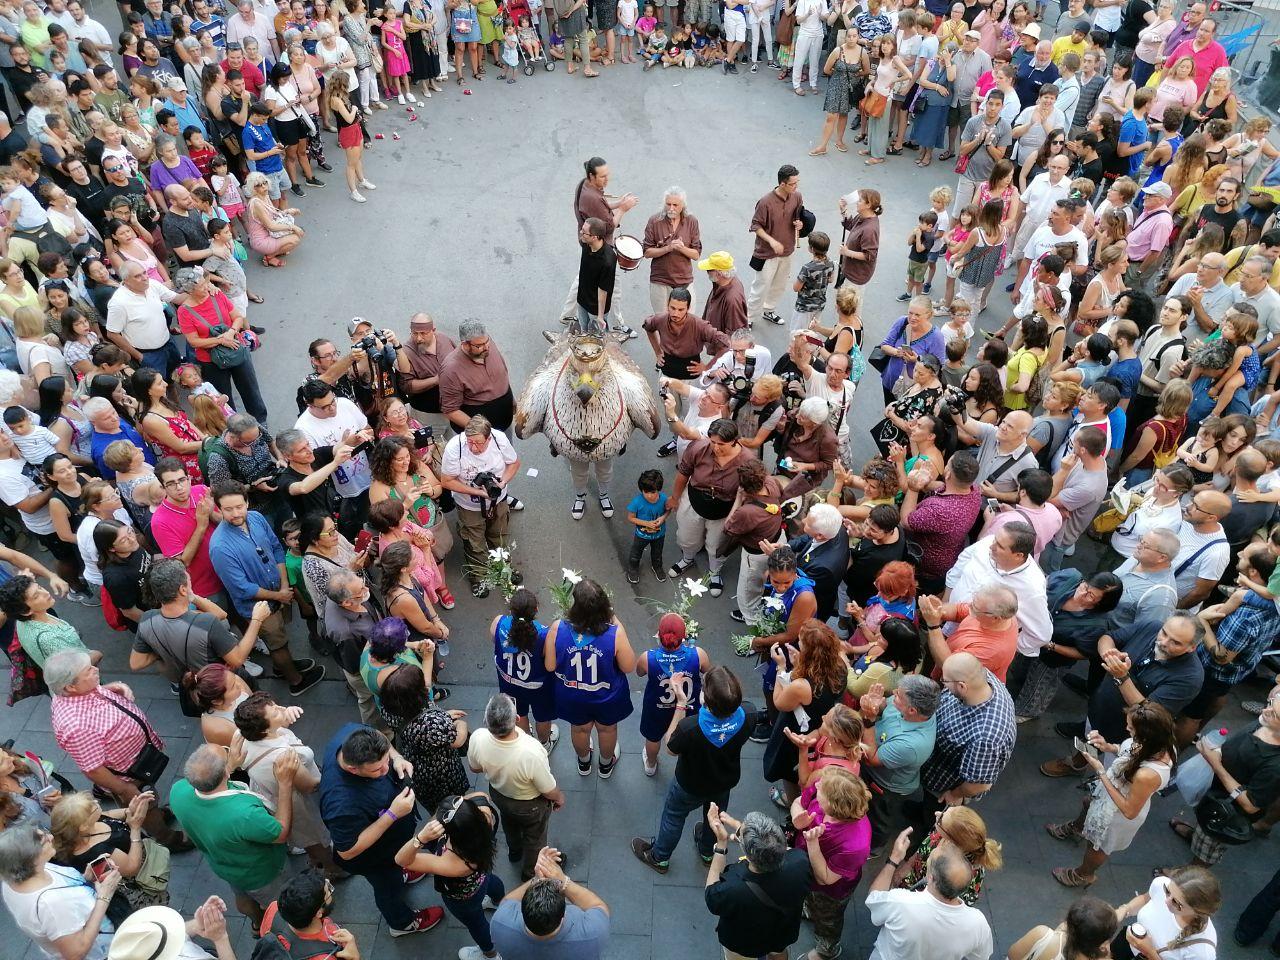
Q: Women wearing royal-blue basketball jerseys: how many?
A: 4